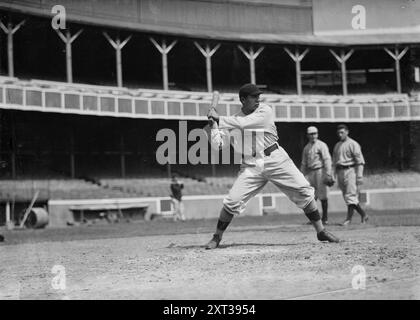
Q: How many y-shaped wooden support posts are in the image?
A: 9